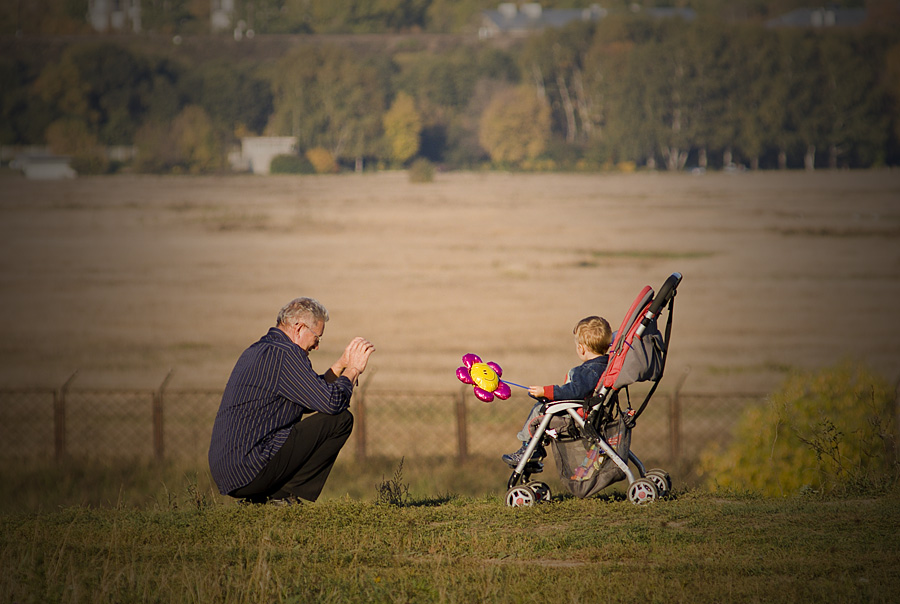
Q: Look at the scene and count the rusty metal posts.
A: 5